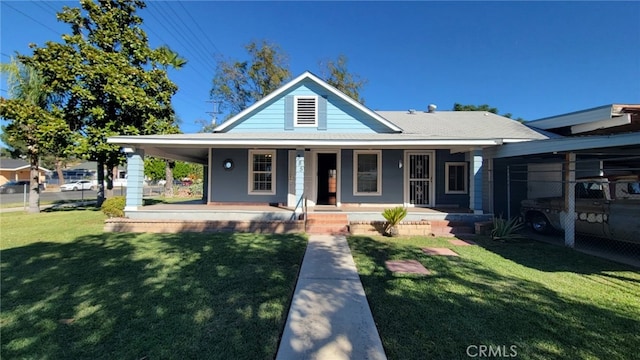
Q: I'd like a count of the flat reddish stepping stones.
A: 3